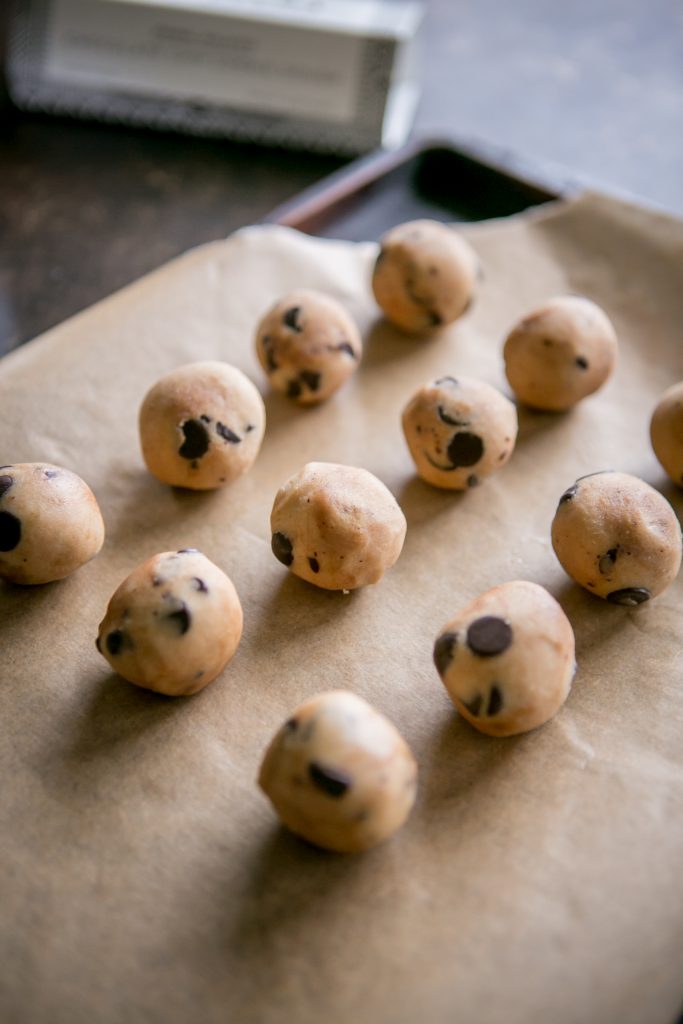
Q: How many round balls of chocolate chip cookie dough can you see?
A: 12